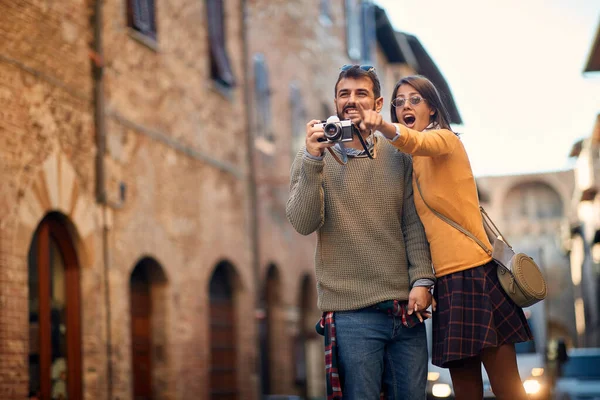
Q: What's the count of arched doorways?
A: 5